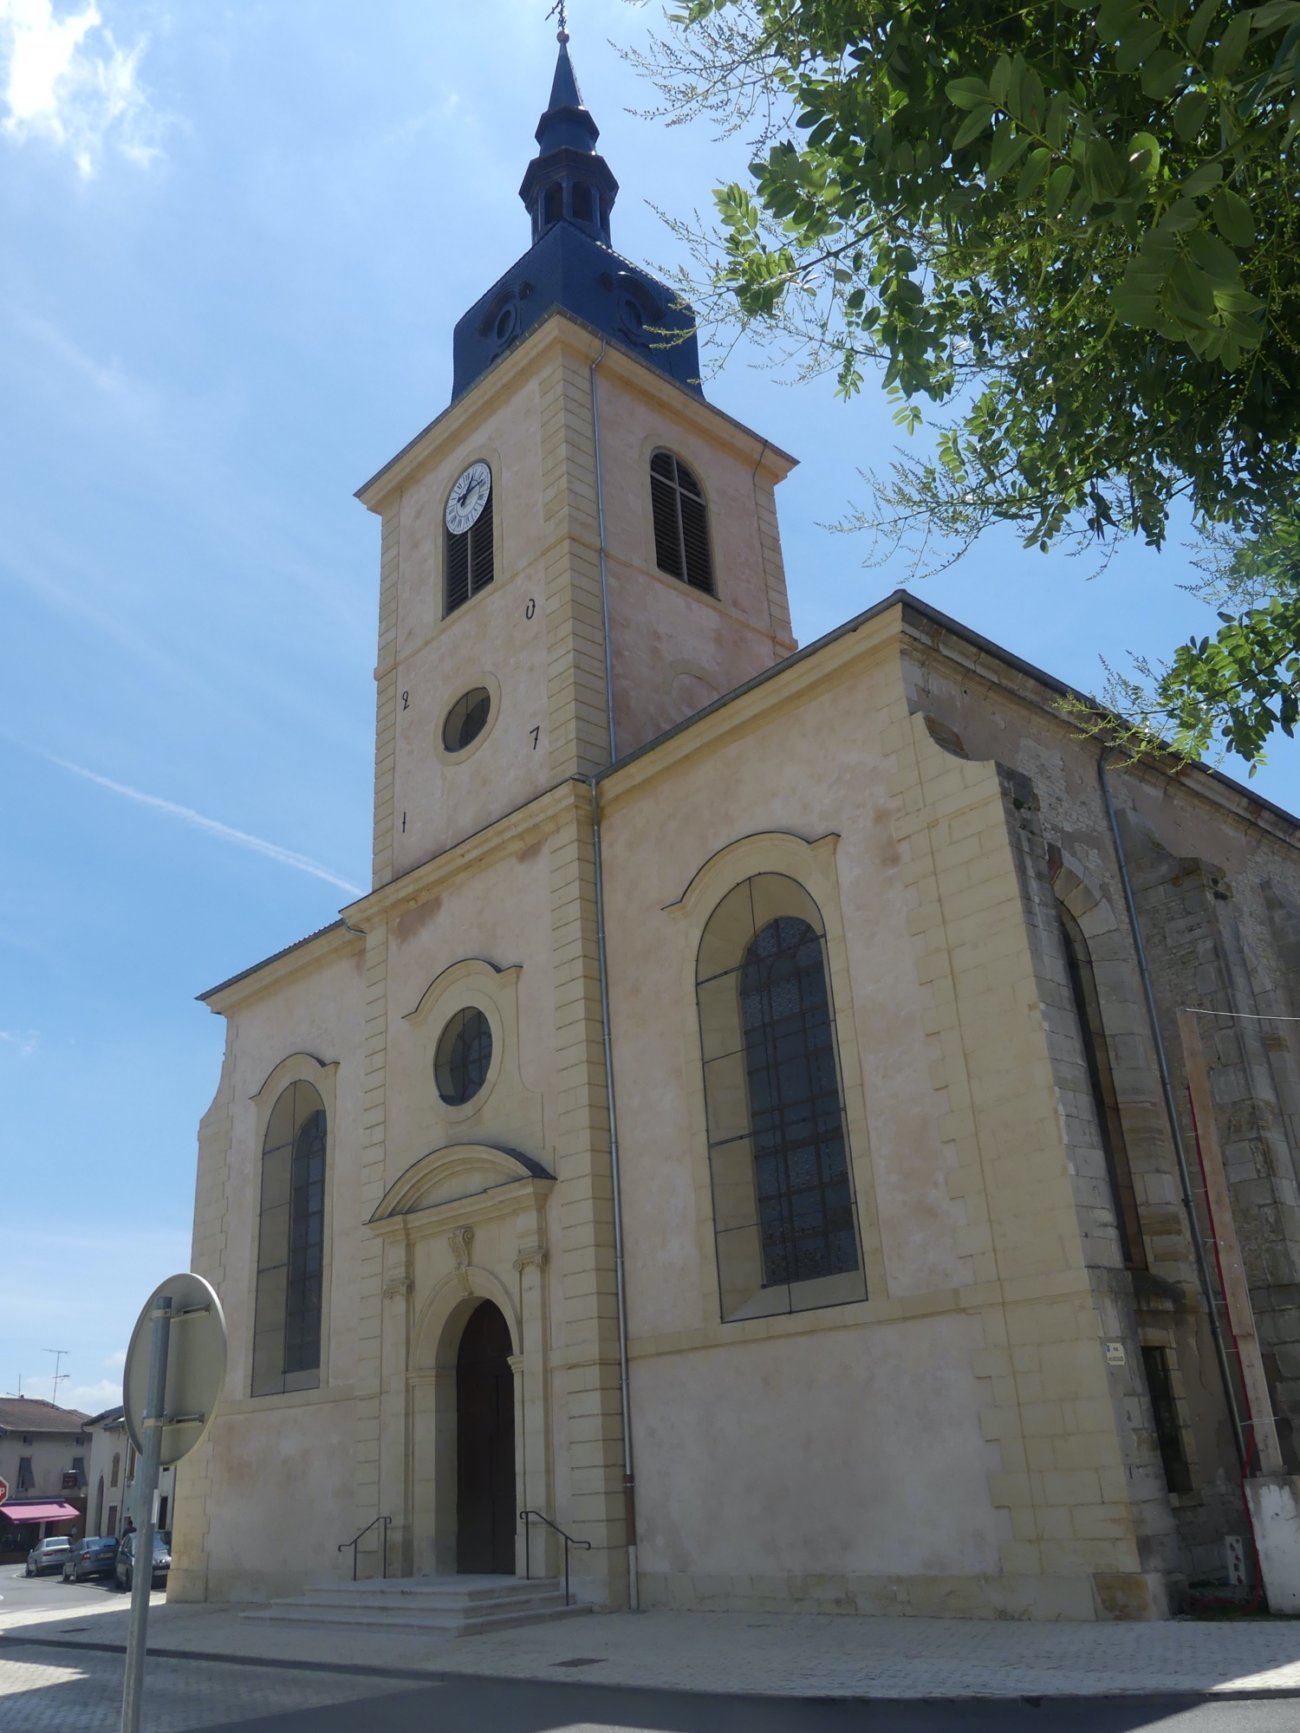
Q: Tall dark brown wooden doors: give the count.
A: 1